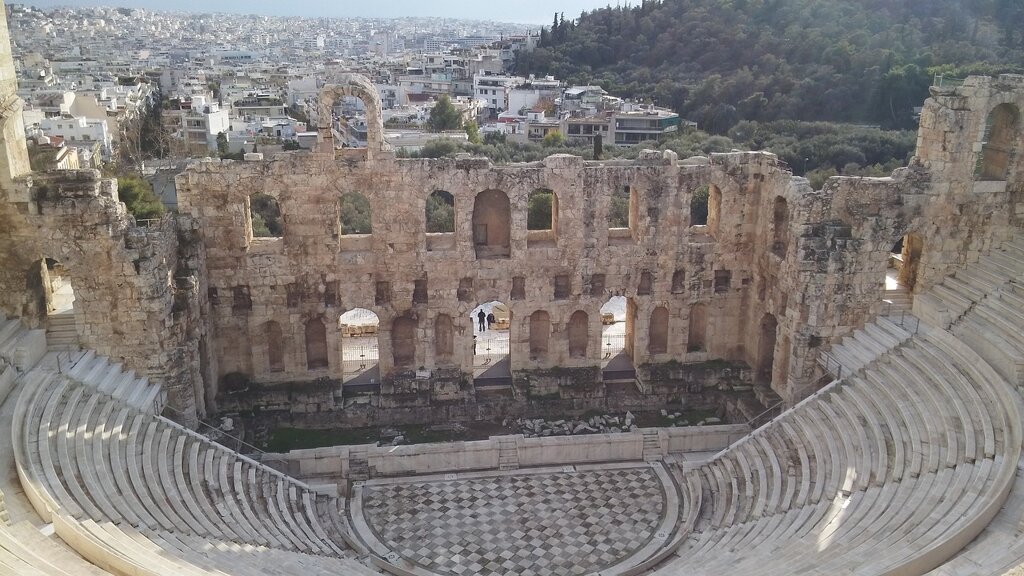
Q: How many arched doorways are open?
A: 5